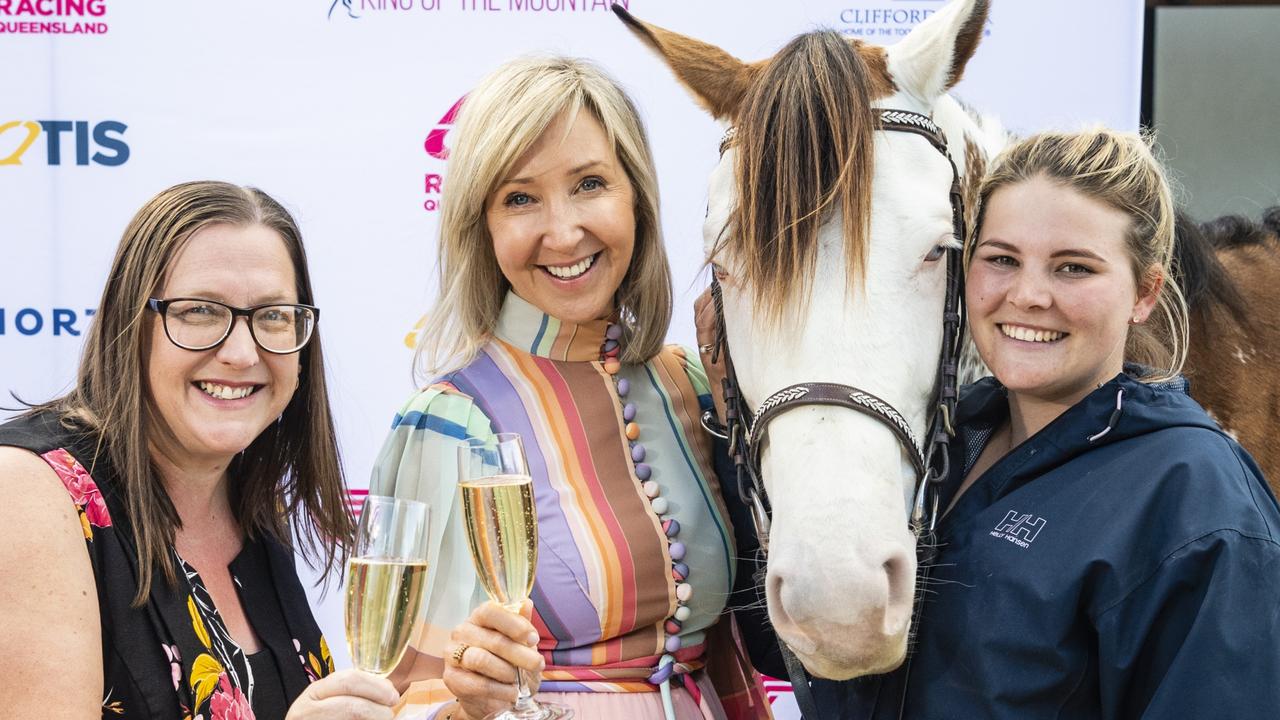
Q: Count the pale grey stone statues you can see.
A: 0